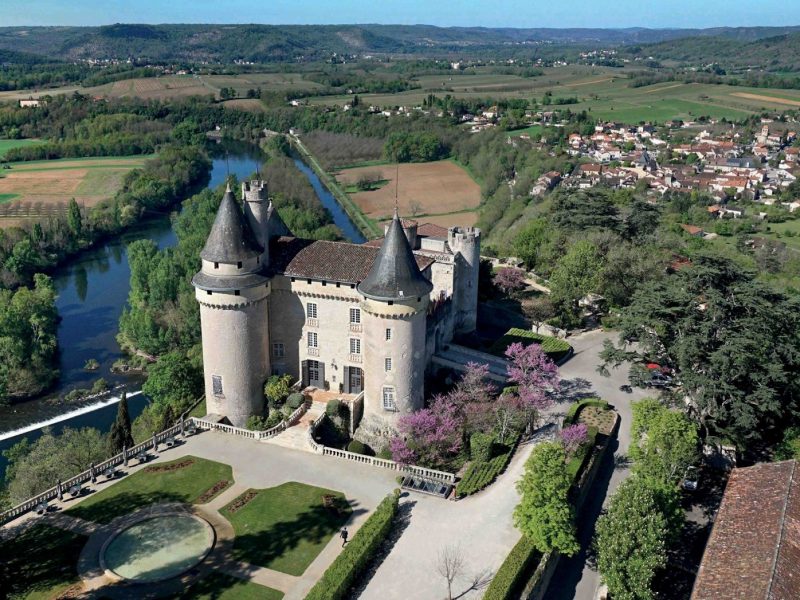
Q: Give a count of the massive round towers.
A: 2